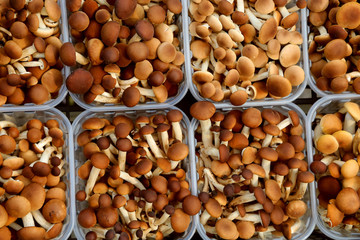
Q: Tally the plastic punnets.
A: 8